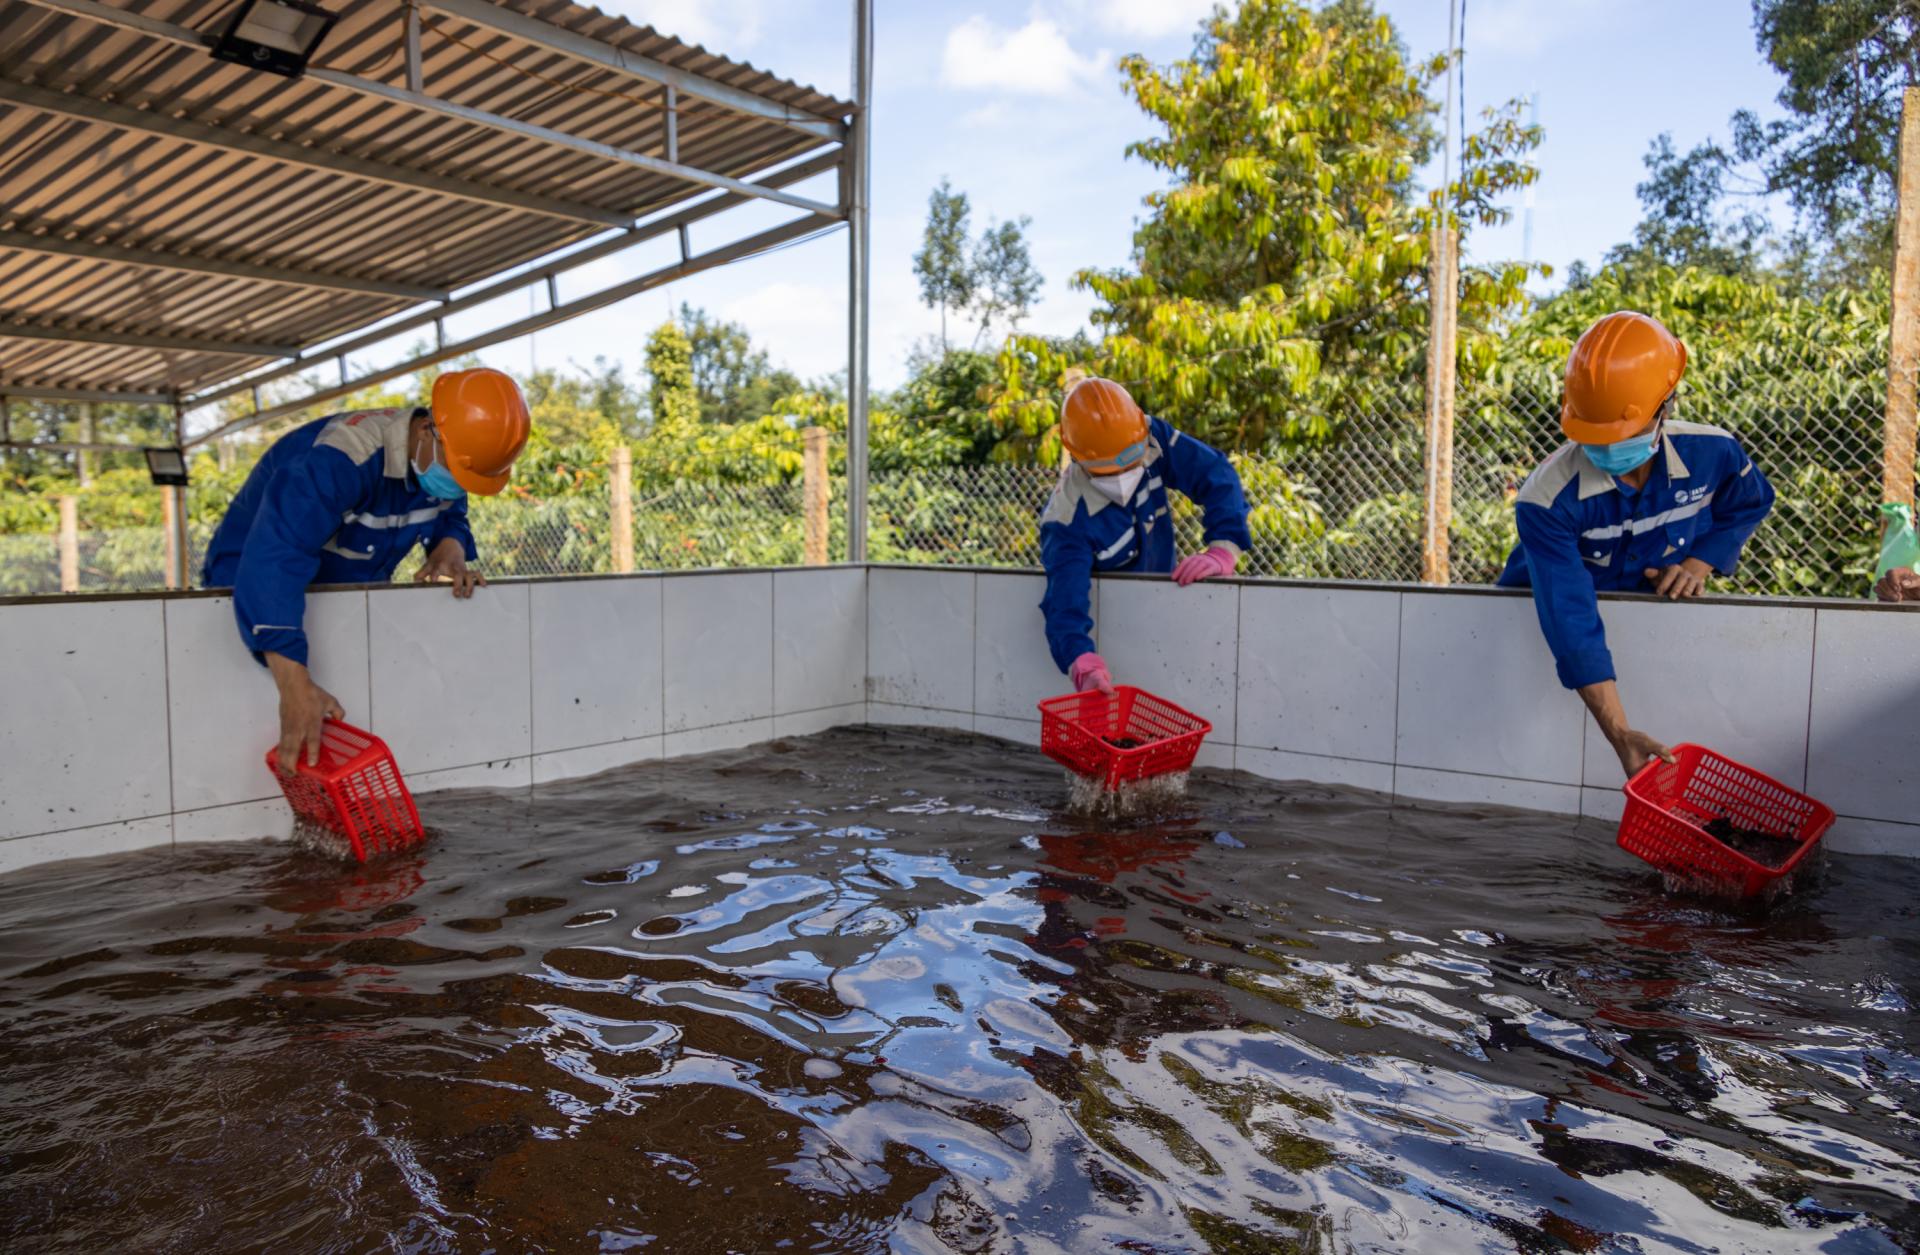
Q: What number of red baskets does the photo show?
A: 3